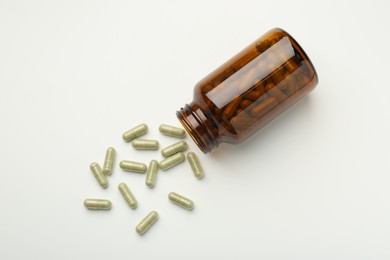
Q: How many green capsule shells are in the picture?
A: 14